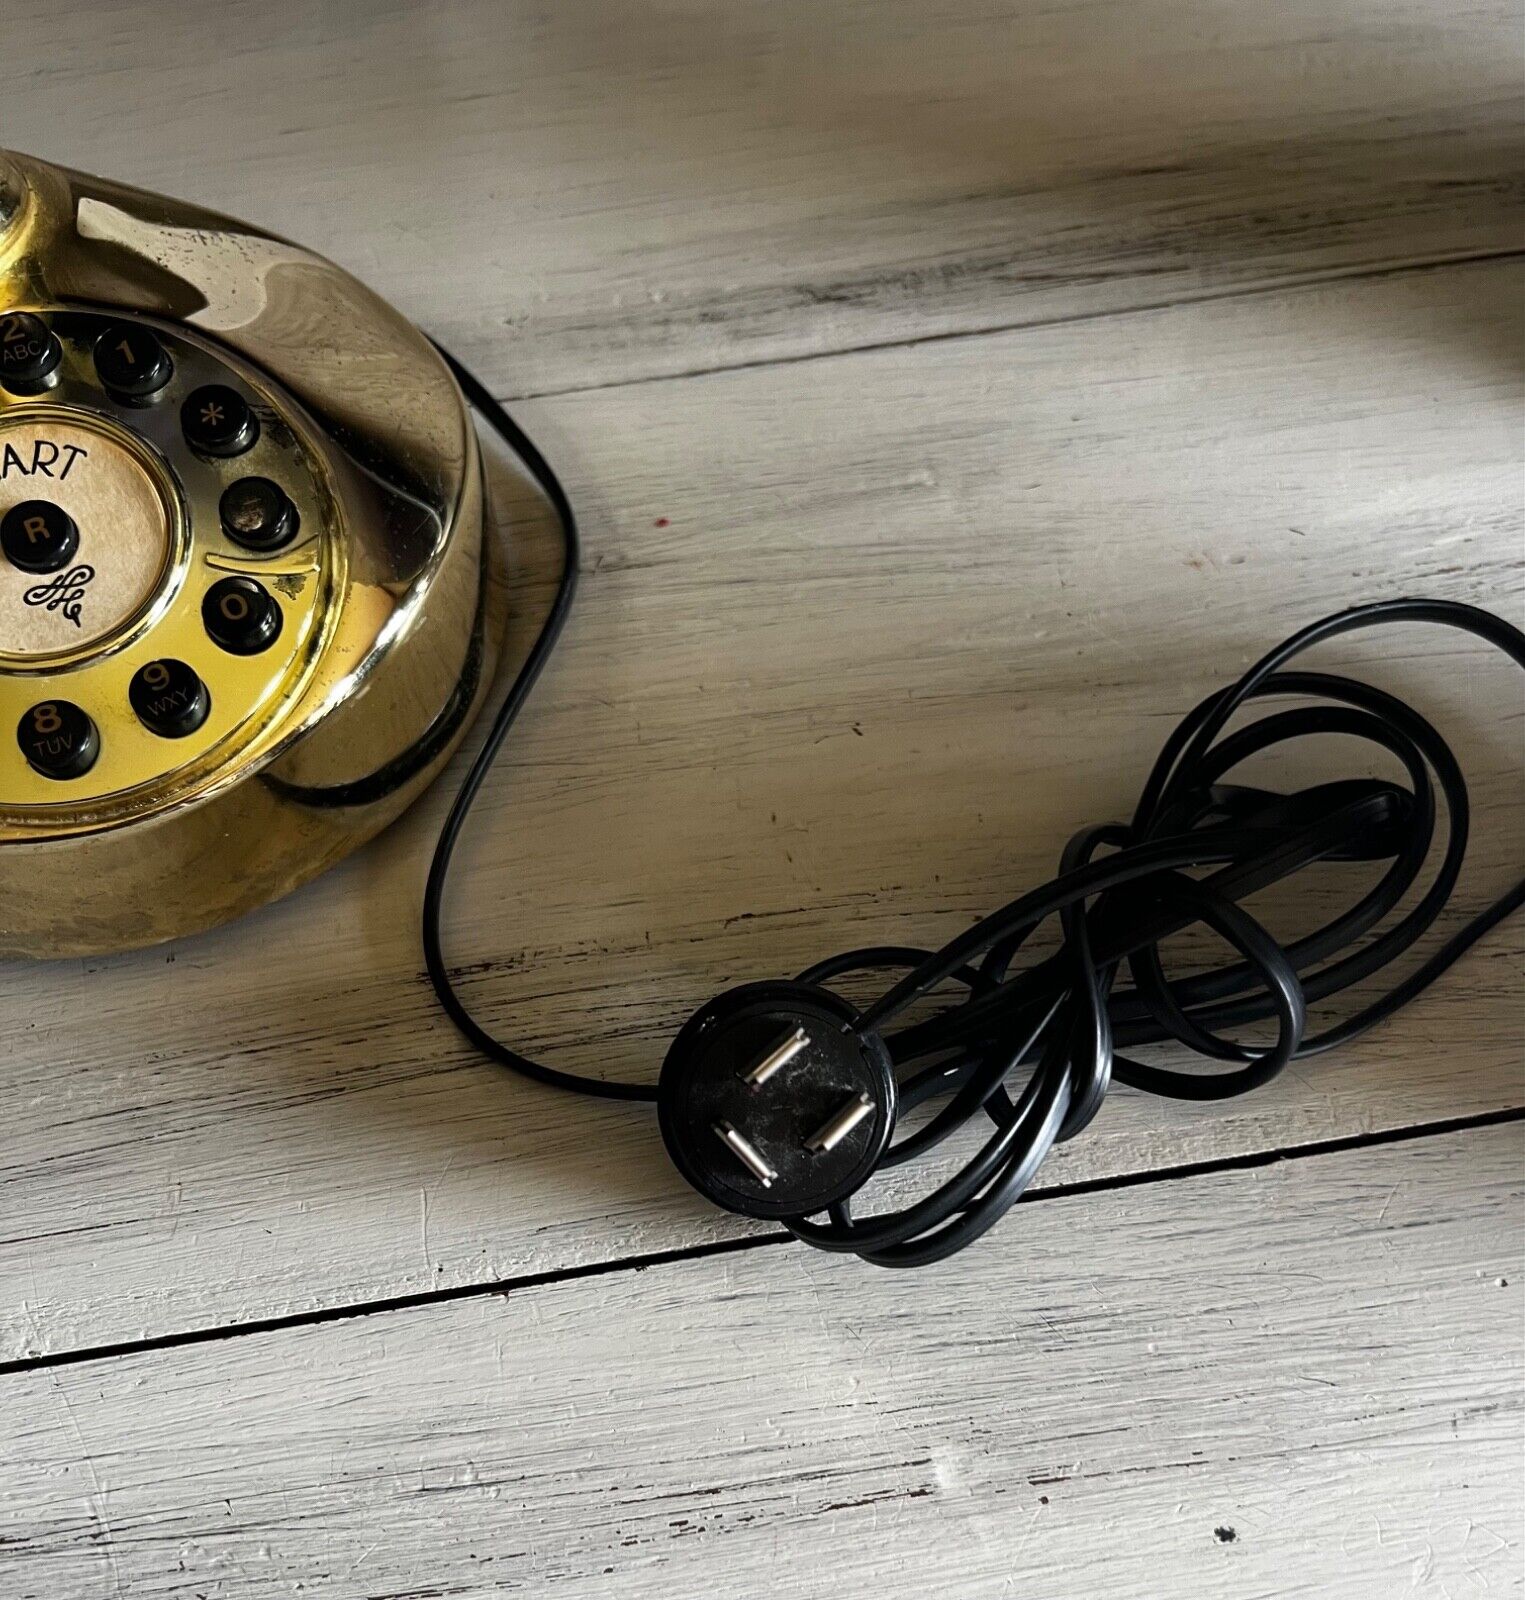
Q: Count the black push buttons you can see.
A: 8